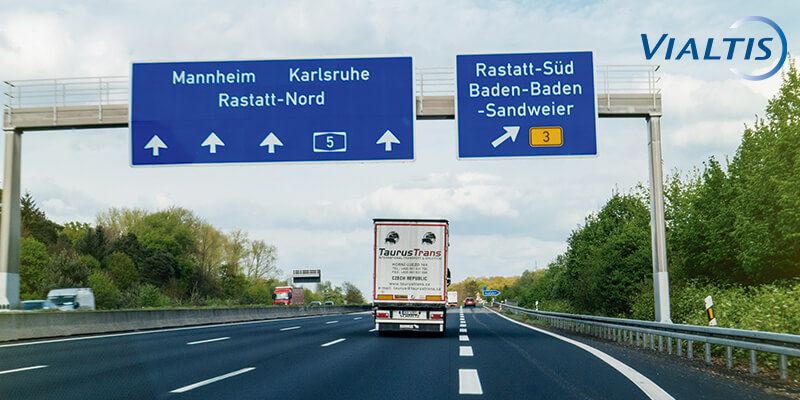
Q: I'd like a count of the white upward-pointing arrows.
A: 4